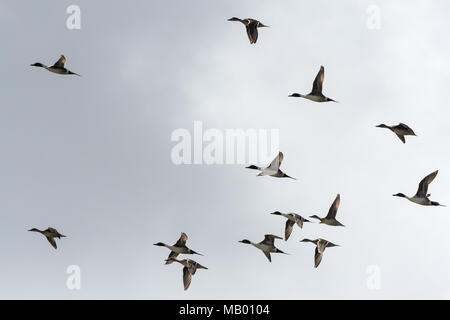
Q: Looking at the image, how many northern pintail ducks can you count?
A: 13